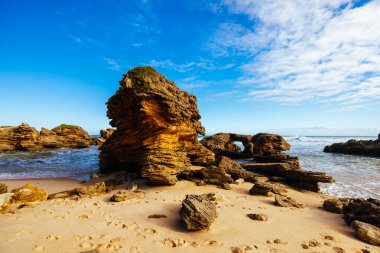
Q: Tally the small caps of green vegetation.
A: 2